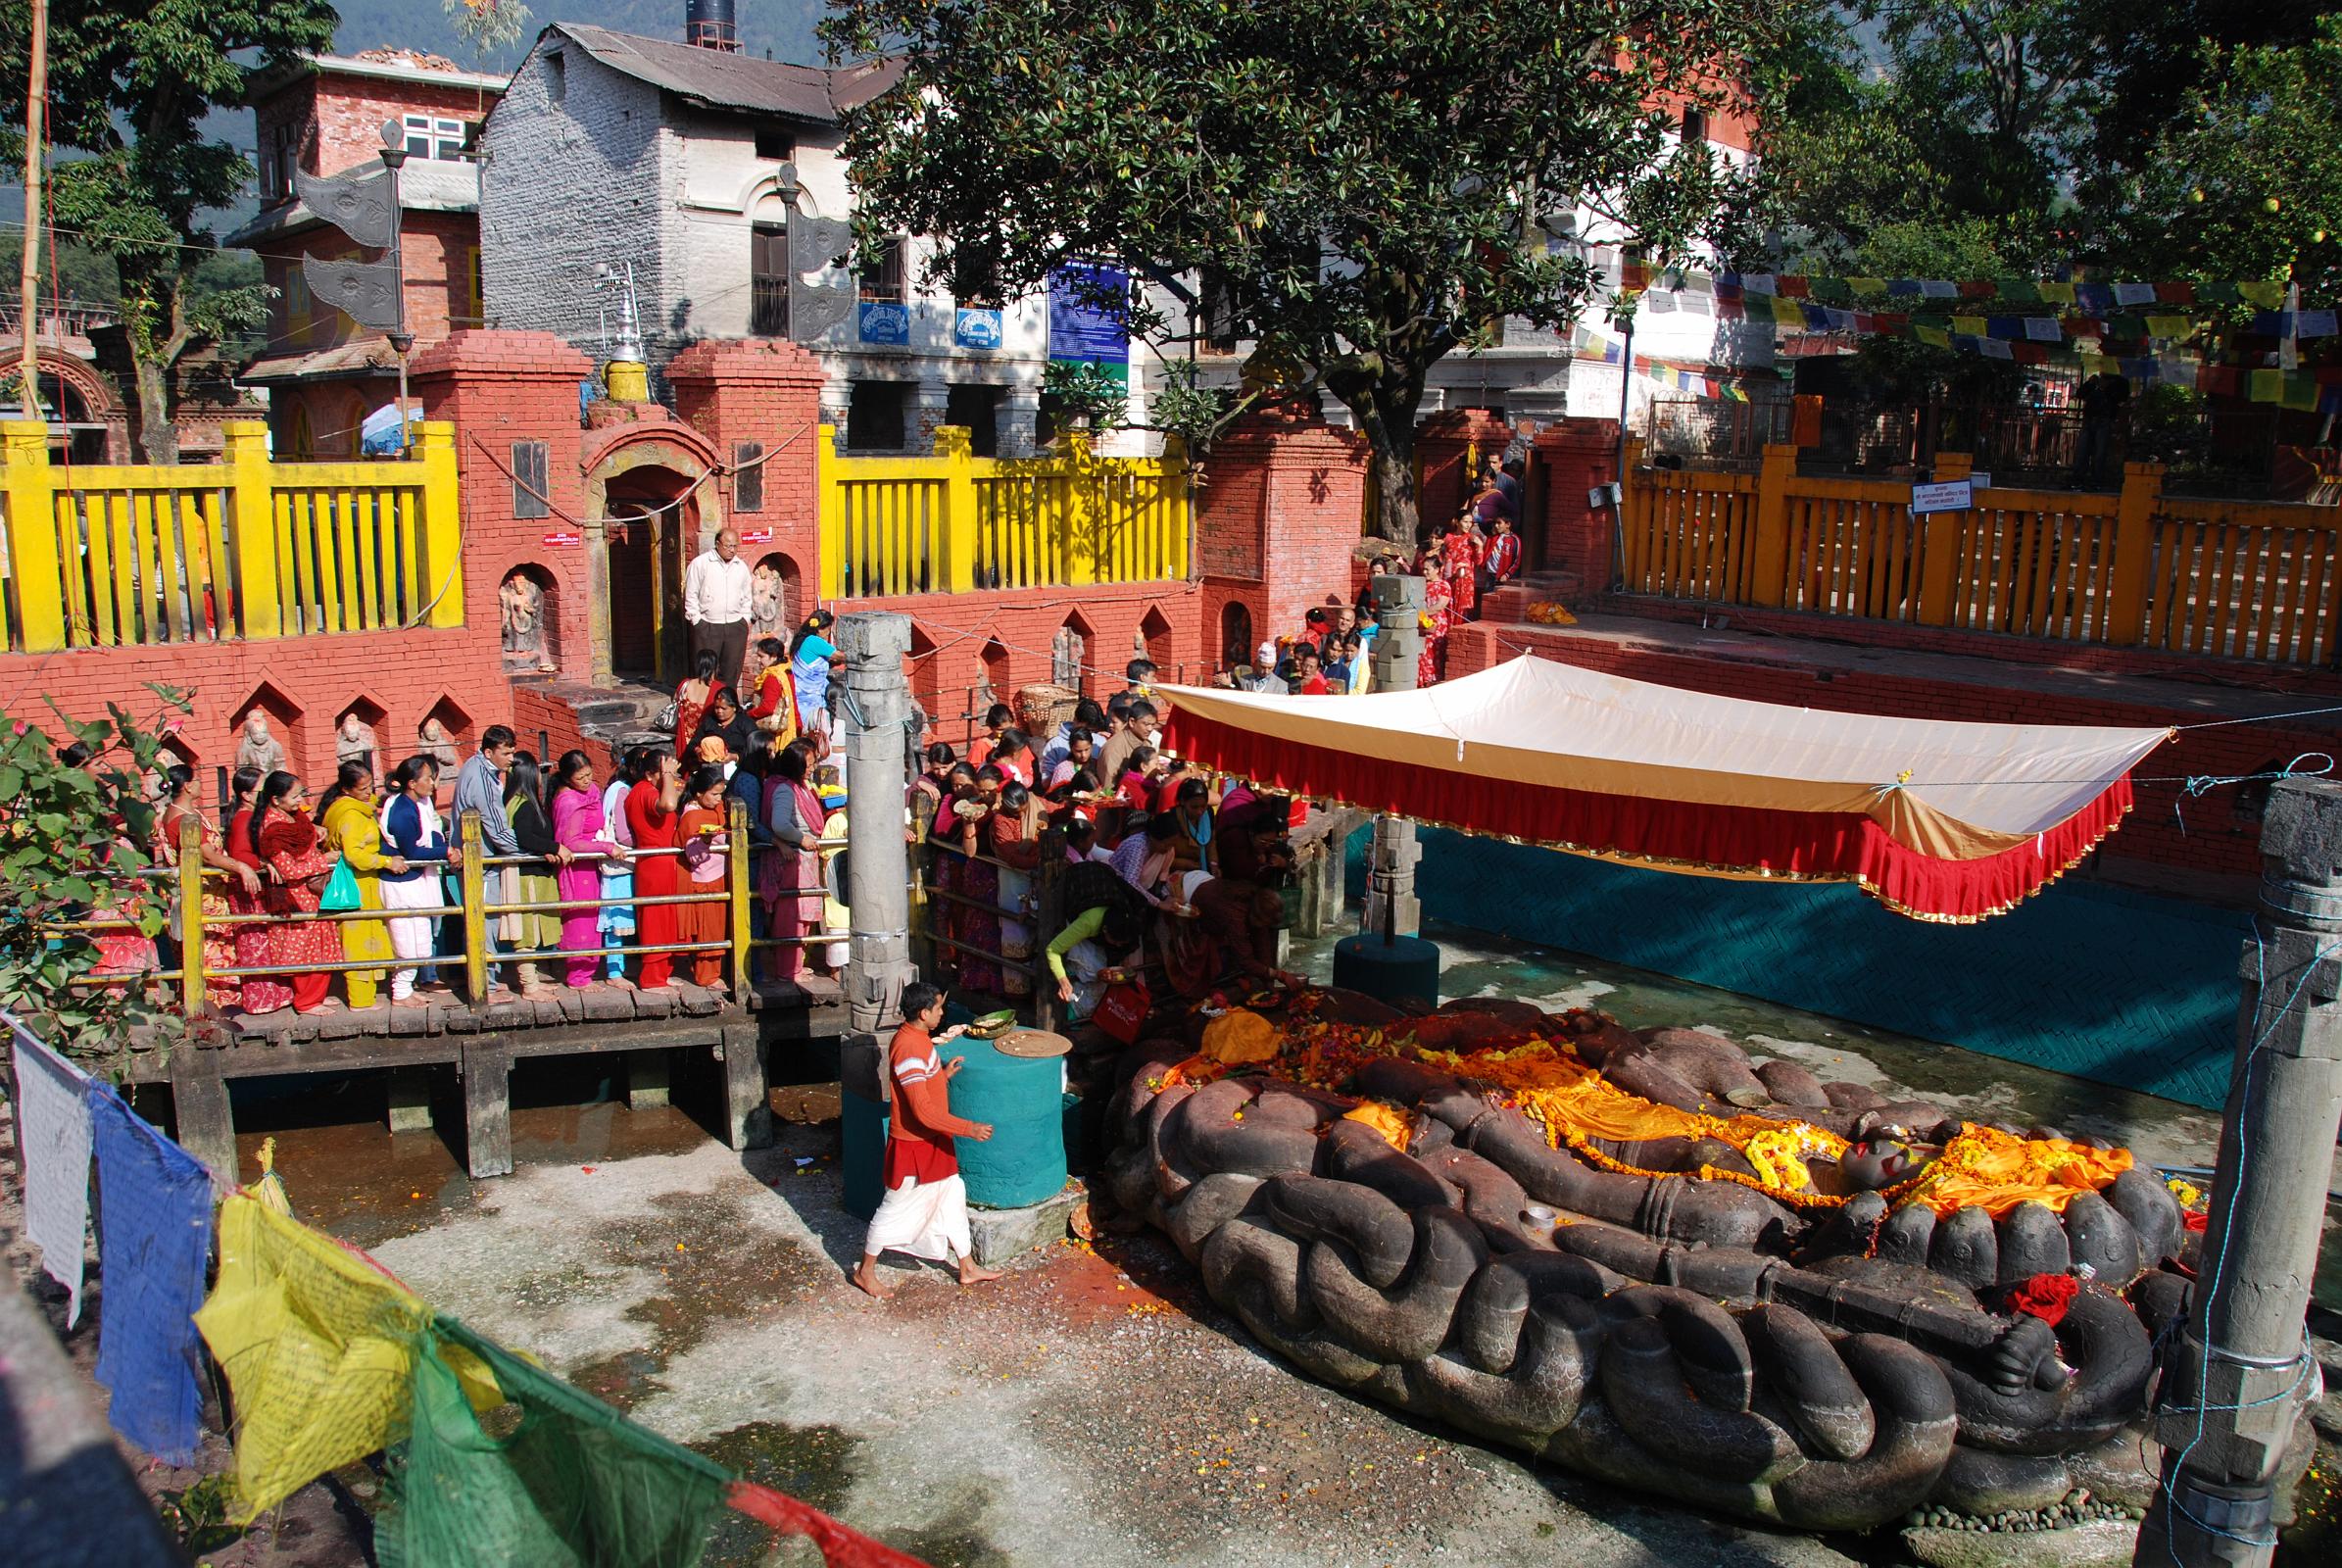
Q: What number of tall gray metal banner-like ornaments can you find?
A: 2